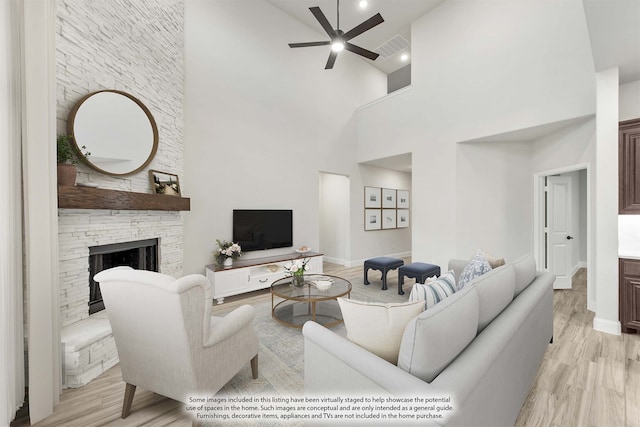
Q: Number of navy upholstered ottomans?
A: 2